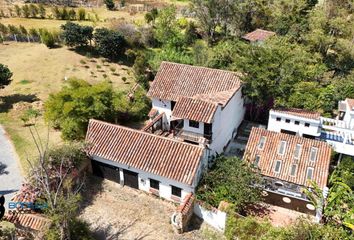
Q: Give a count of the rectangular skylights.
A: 8